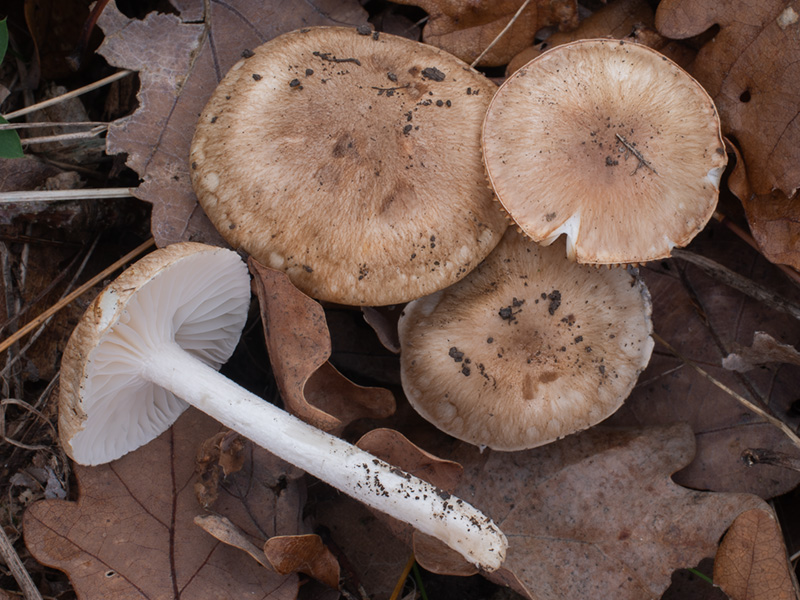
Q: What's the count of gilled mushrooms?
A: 4